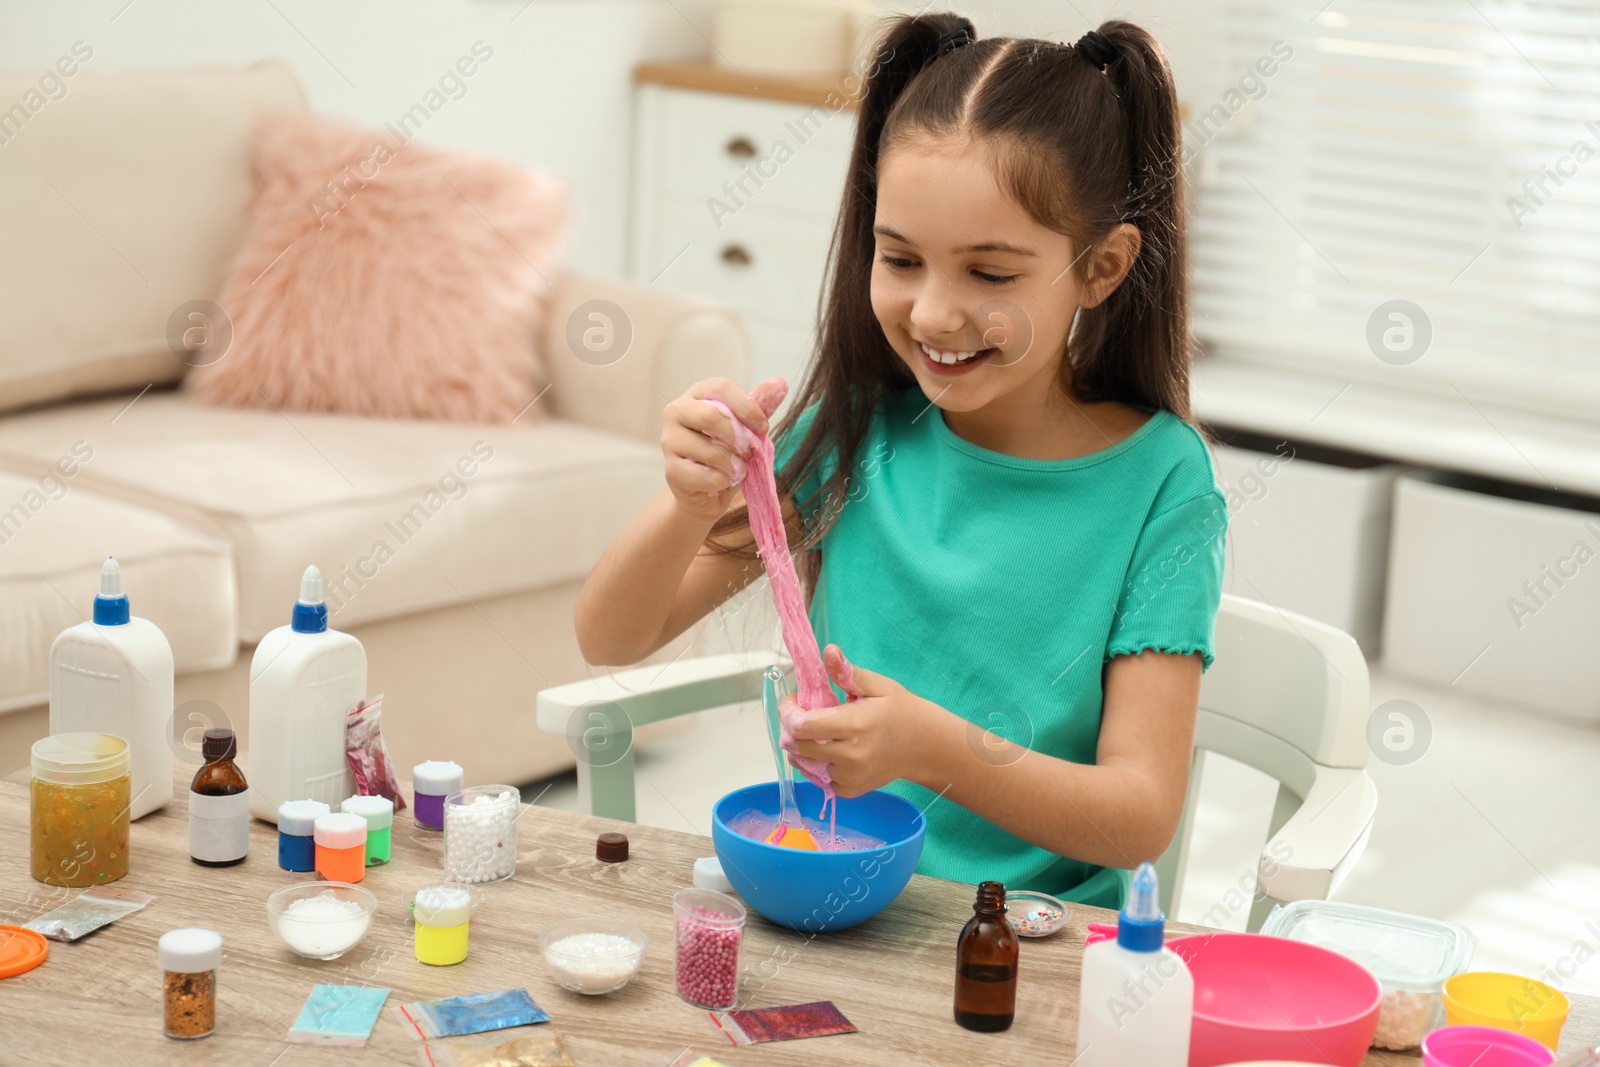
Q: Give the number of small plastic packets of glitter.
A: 7